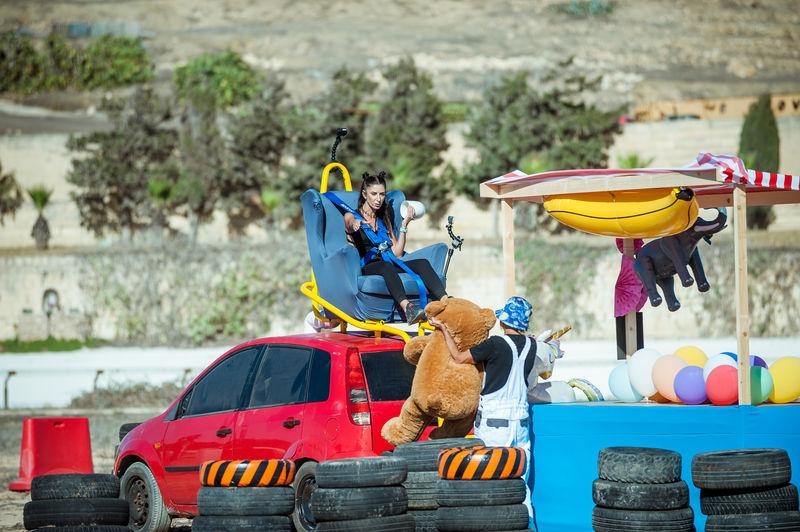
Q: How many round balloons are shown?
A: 11